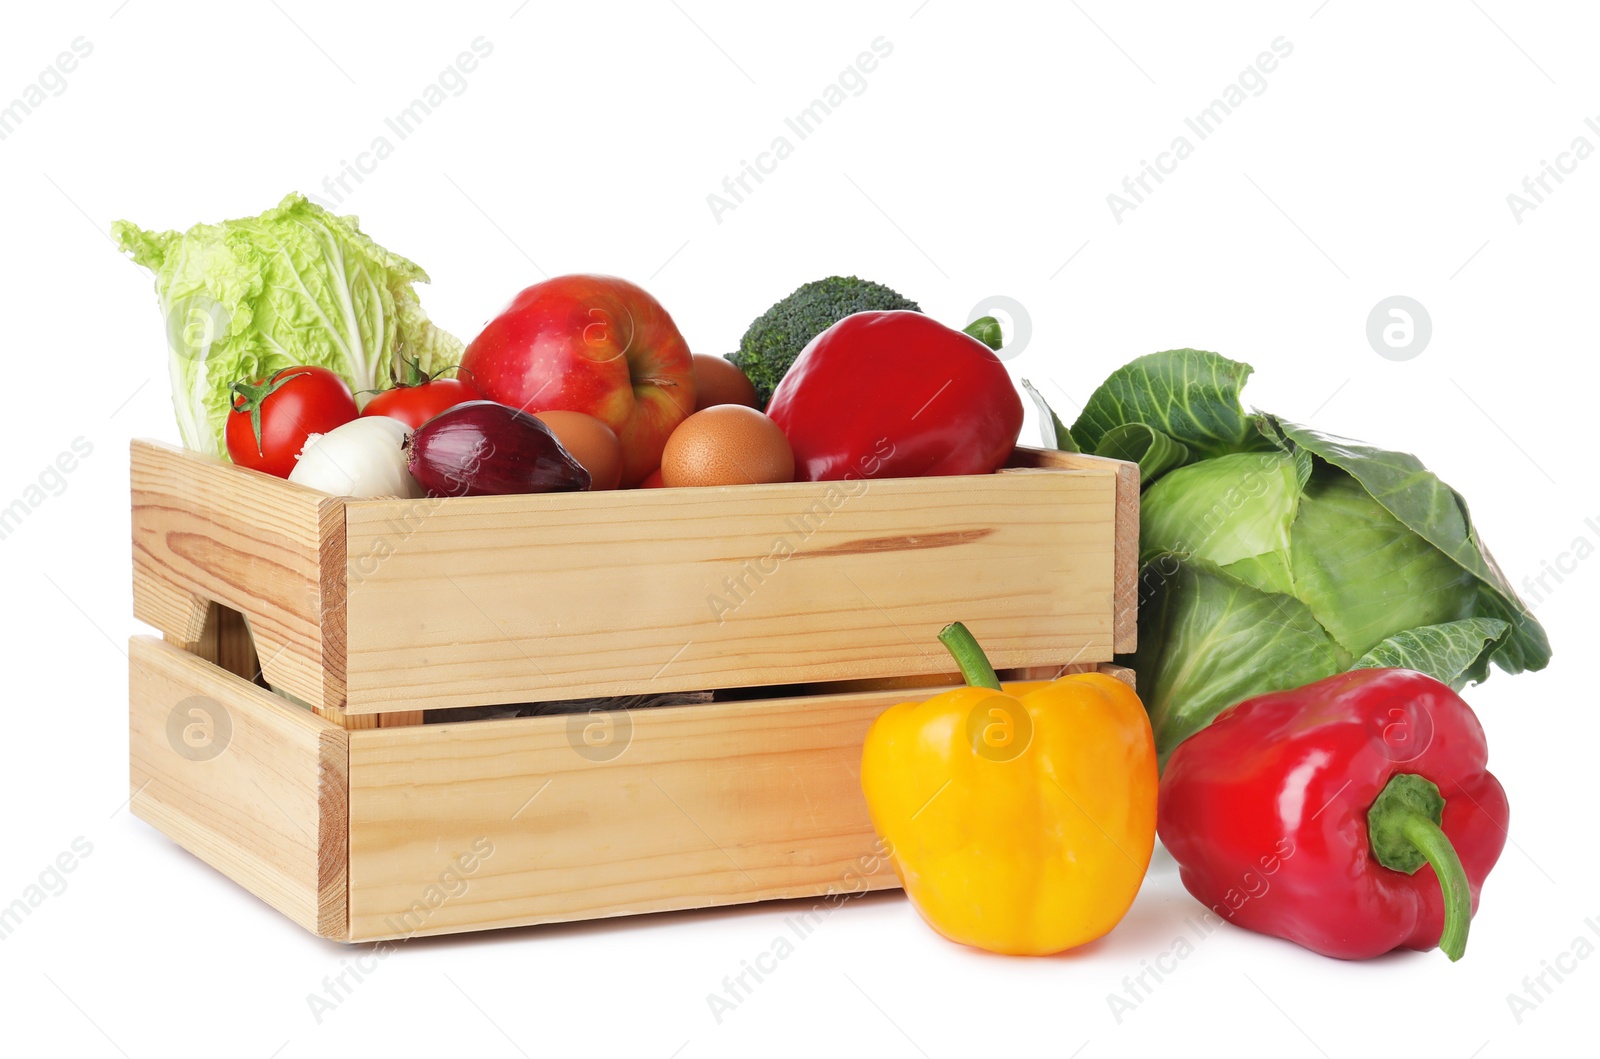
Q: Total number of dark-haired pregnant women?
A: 0